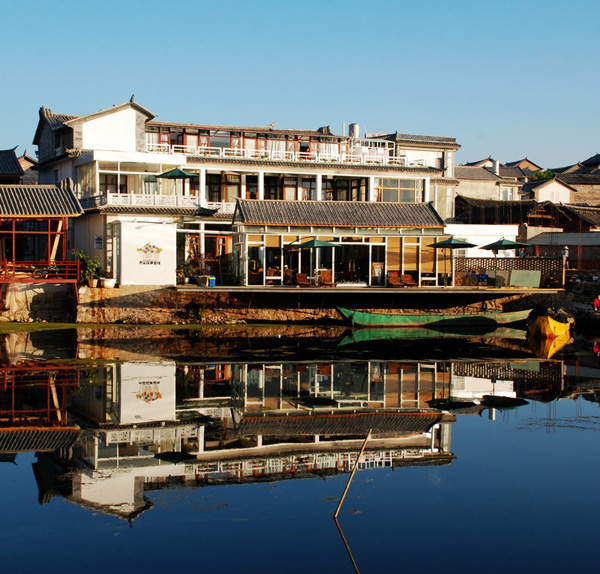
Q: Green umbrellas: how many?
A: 4